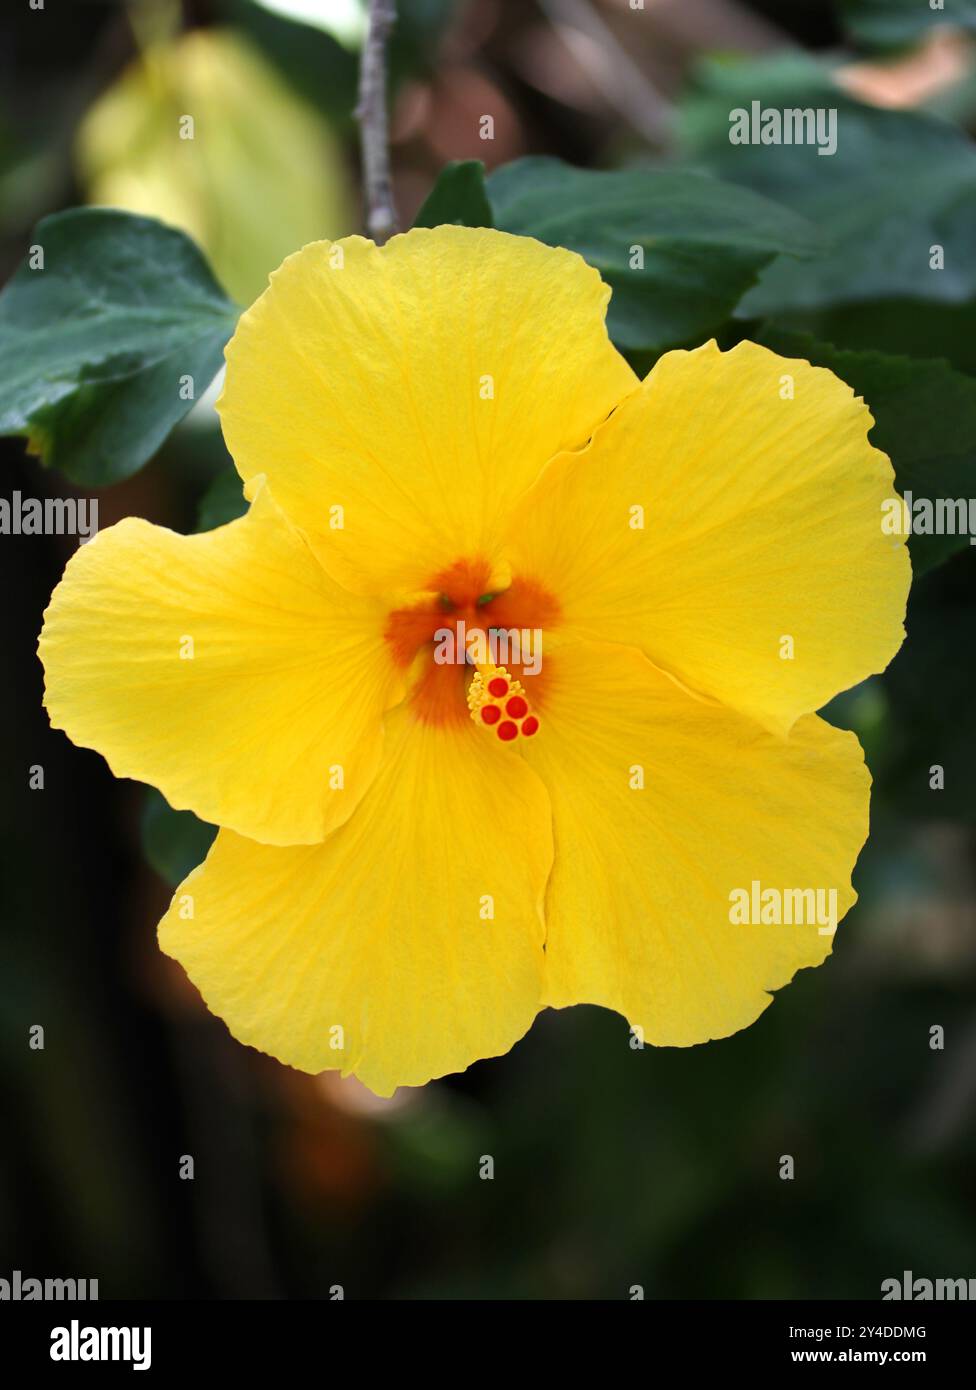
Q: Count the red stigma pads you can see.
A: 5